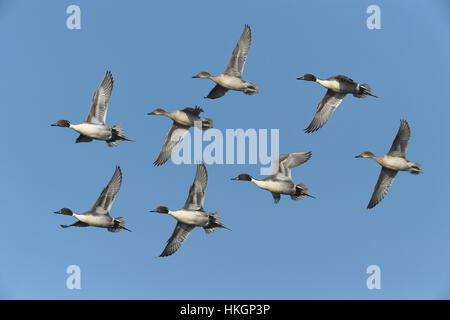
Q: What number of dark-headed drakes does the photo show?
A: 5